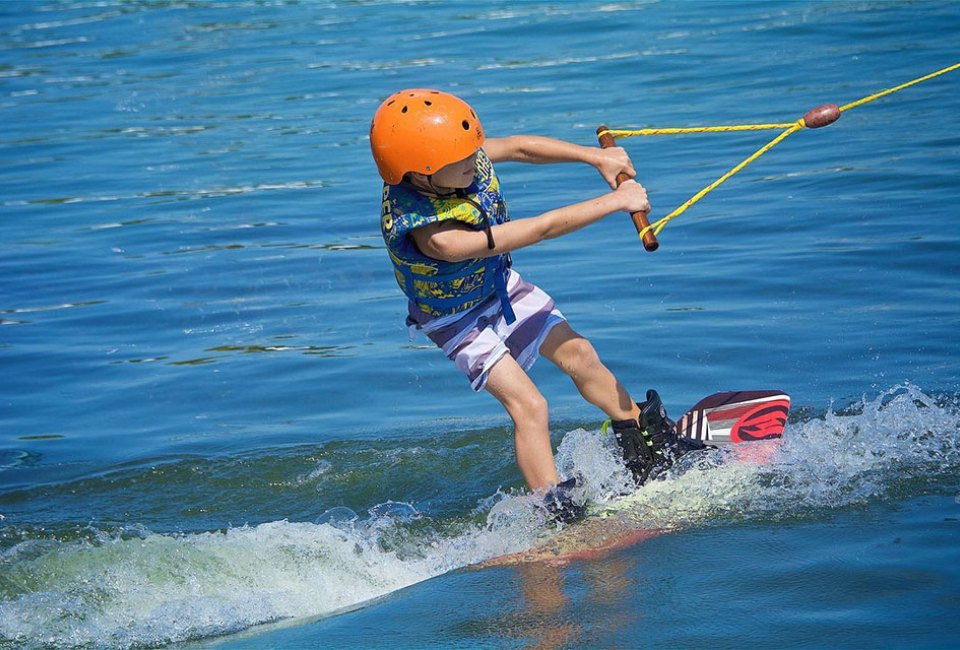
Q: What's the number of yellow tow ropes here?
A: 1